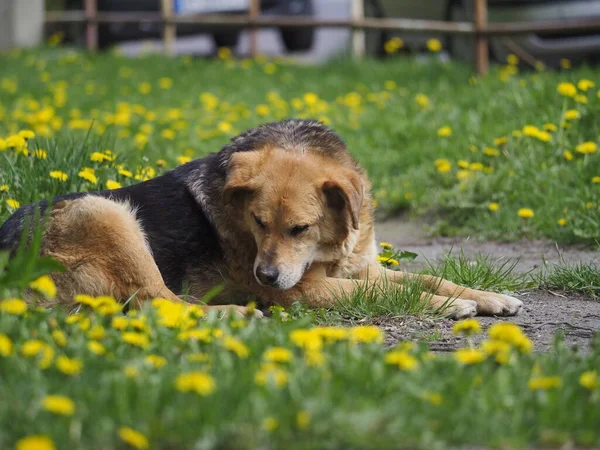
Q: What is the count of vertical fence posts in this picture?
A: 5